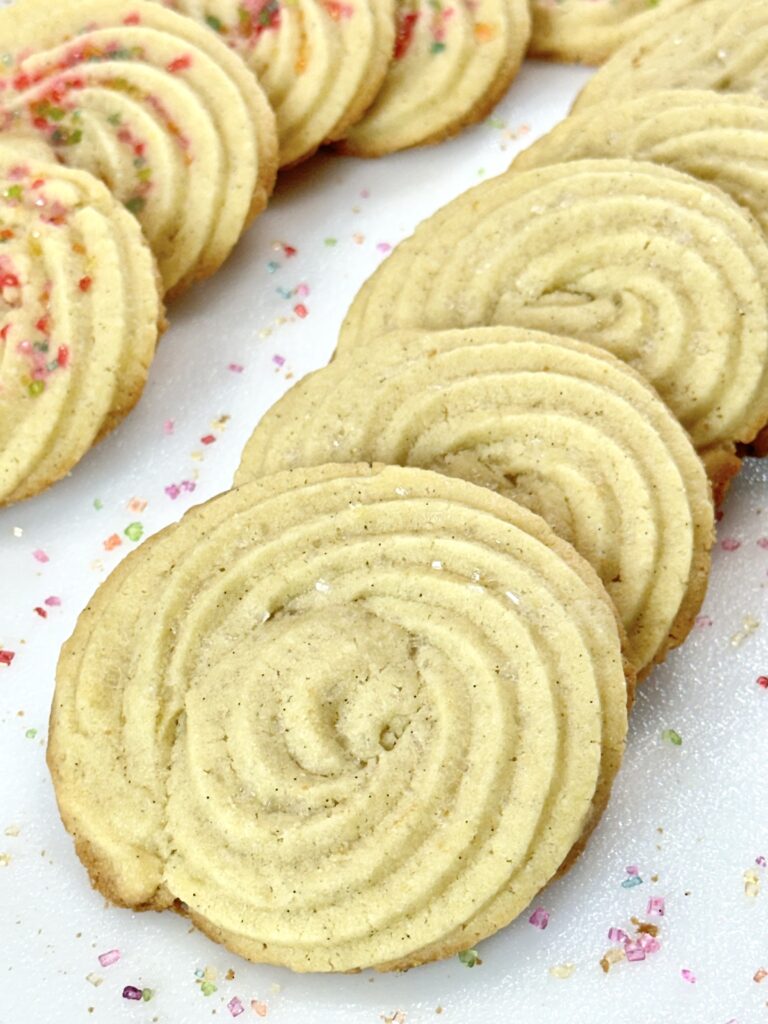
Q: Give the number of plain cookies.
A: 5